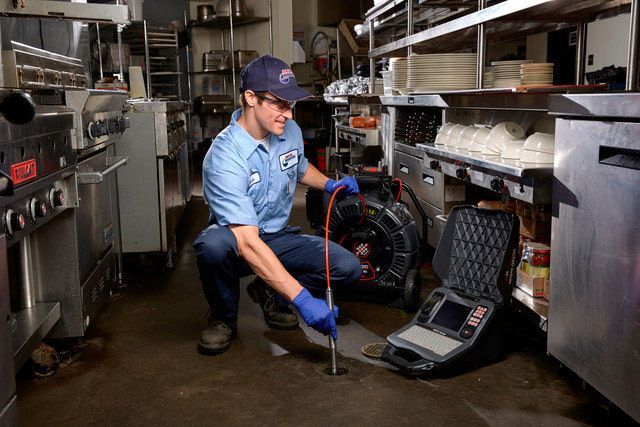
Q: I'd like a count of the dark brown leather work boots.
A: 2